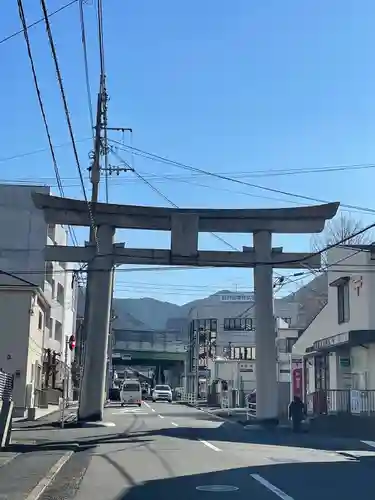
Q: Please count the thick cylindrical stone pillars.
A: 2